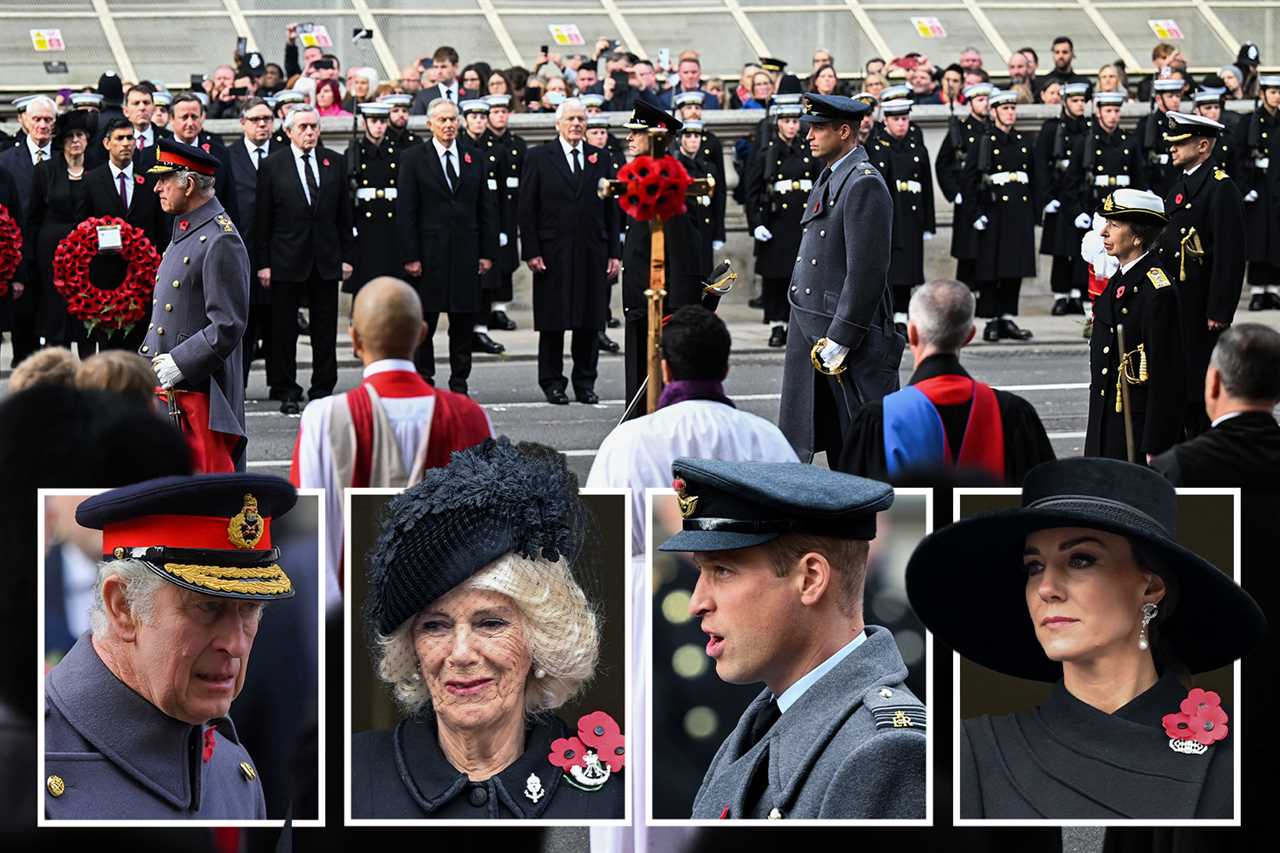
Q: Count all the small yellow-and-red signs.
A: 5